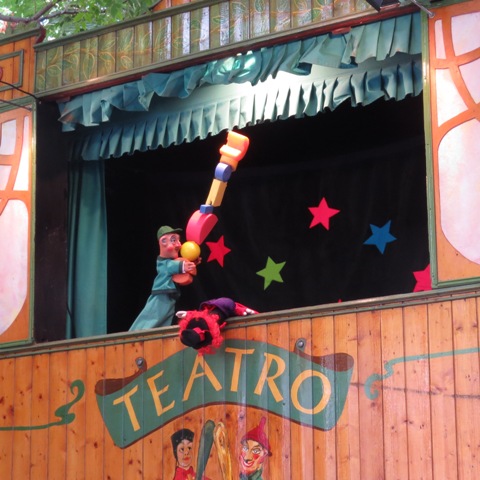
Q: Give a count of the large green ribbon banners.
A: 1